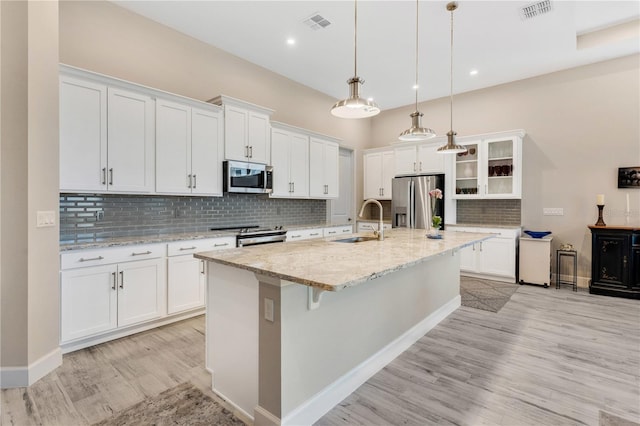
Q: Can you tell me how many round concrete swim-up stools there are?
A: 0